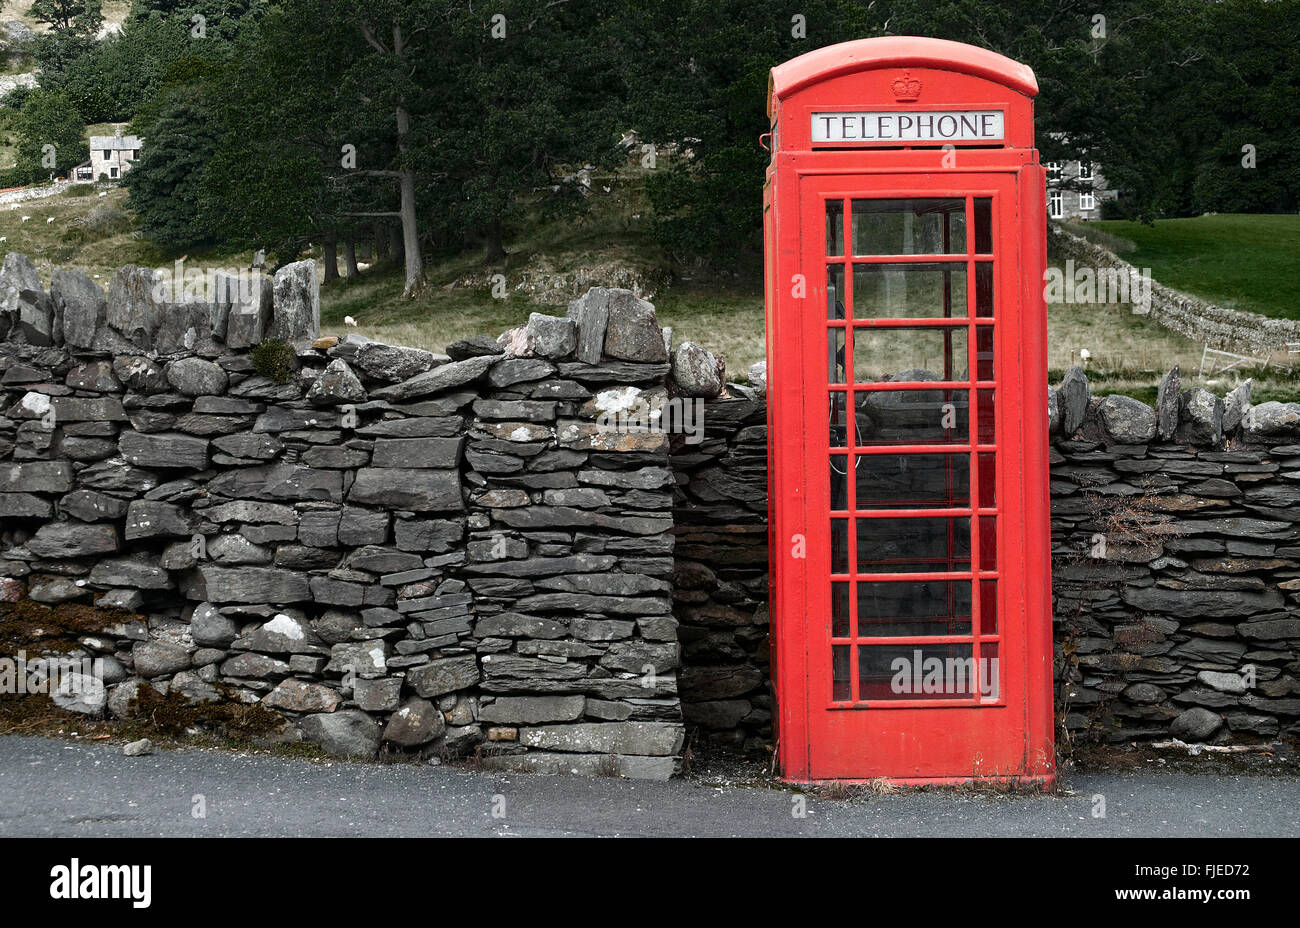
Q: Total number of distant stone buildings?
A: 2